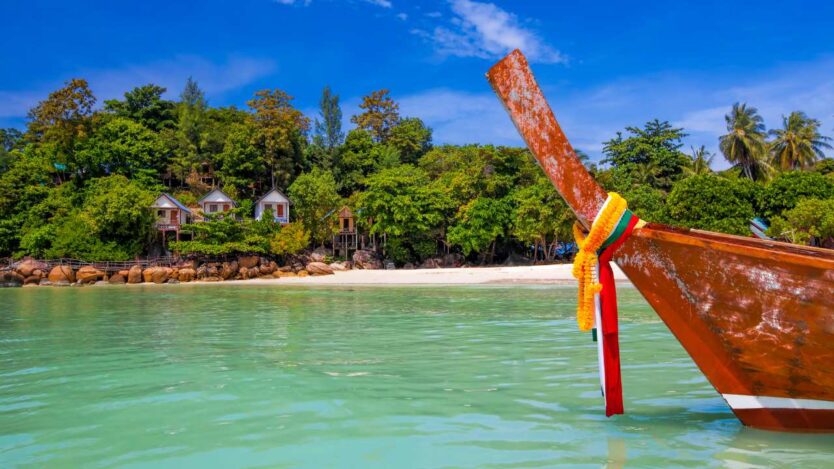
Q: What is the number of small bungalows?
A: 4